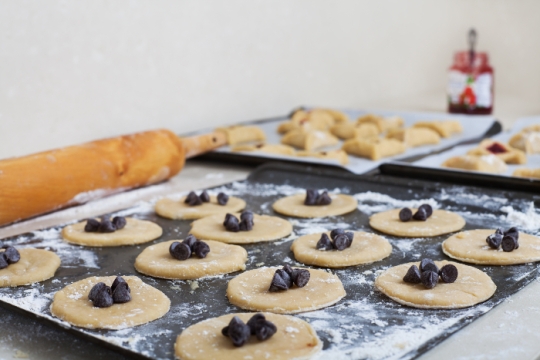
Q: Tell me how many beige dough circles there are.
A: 13